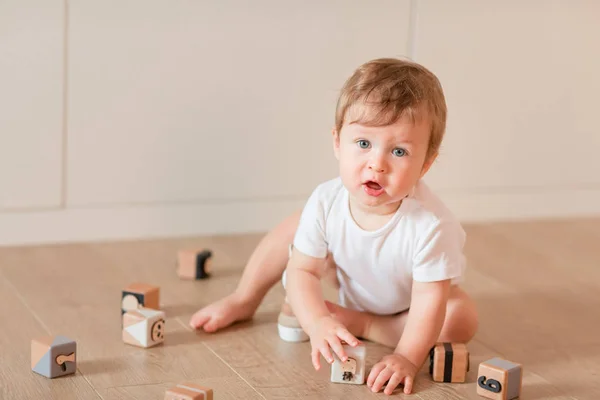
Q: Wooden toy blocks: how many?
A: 8